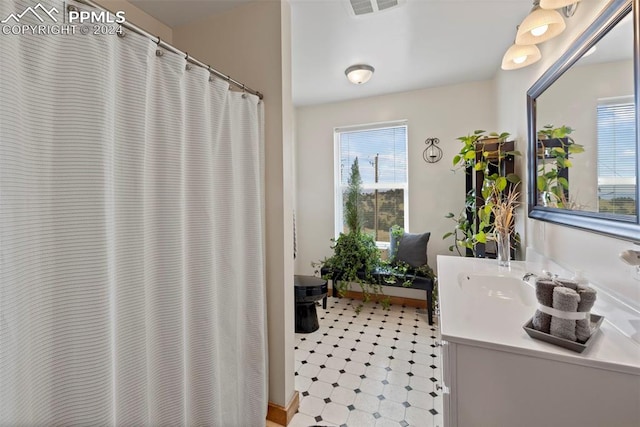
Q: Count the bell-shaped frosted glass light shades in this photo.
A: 3